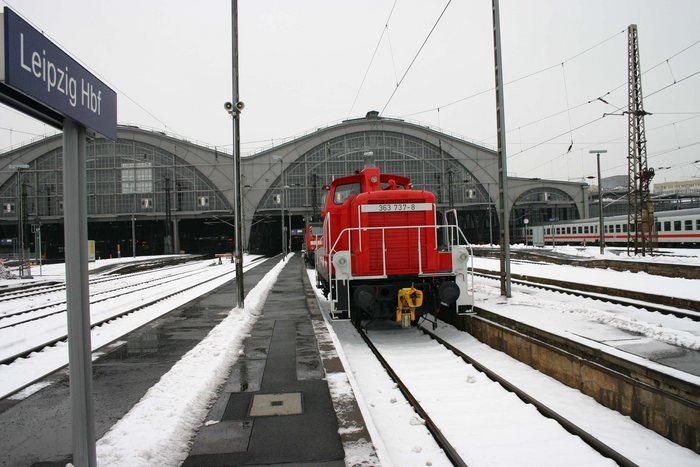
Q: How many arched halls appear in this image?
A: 3